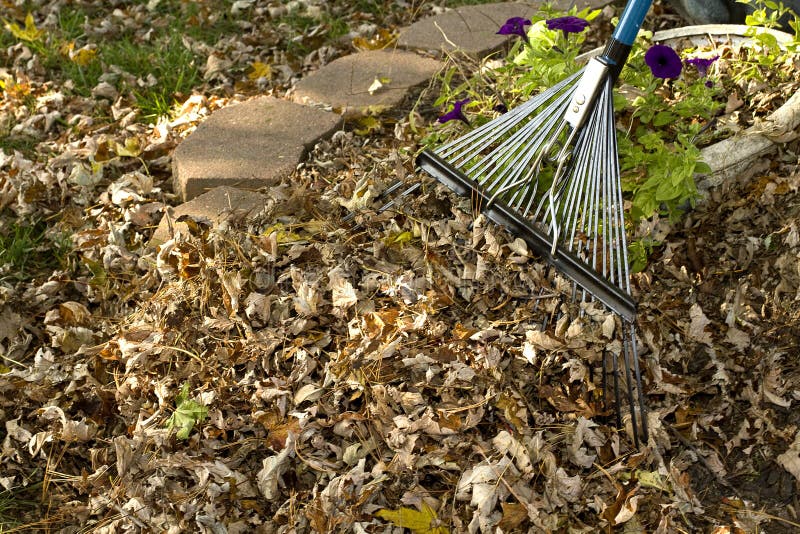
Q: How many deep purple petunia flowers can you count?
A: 5